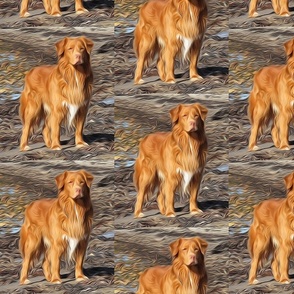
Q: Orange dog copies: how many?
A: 9